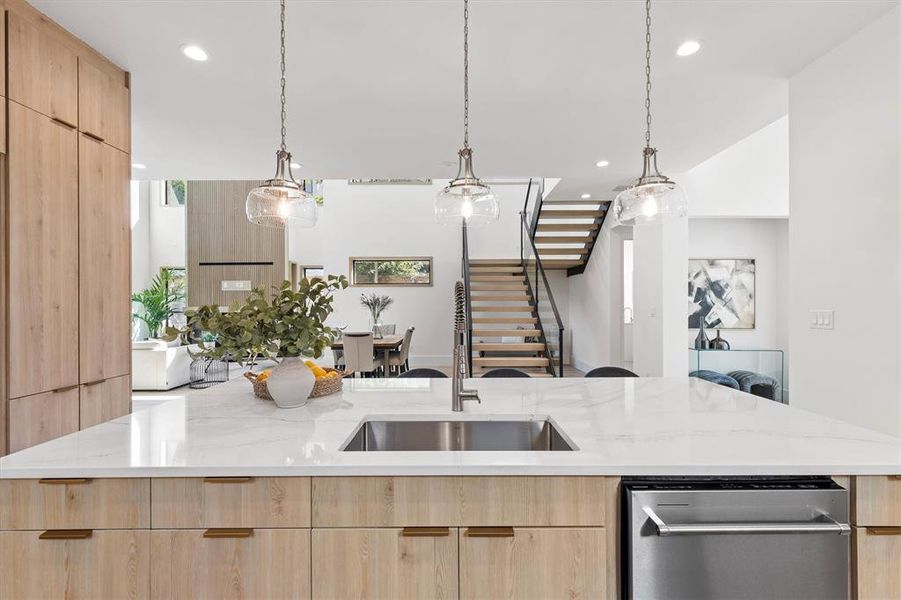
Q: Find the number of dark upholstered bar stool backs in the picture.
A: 3